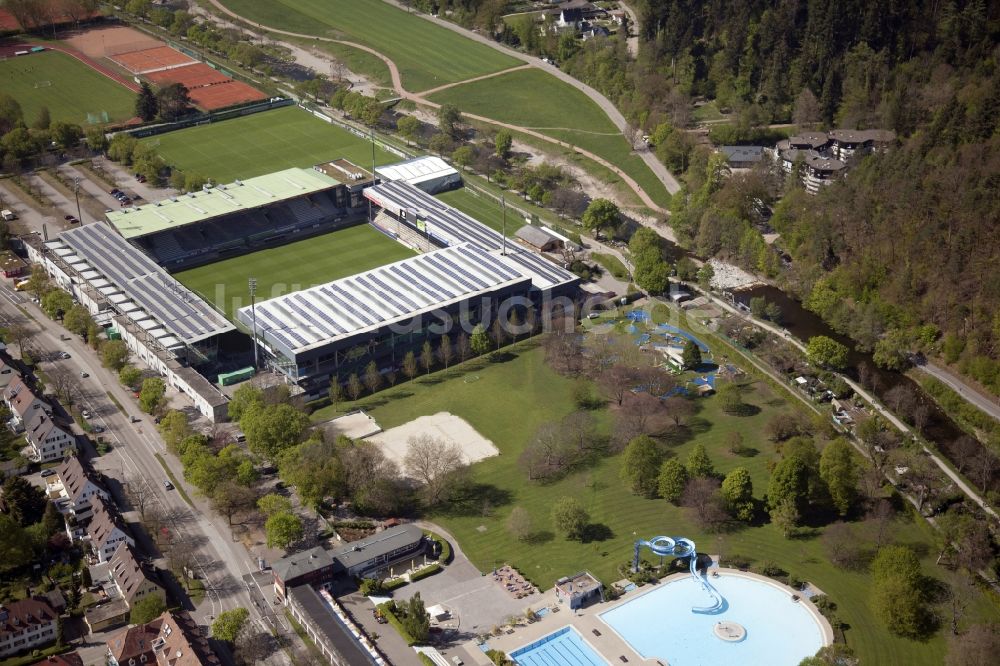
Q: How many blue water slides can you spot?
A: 1